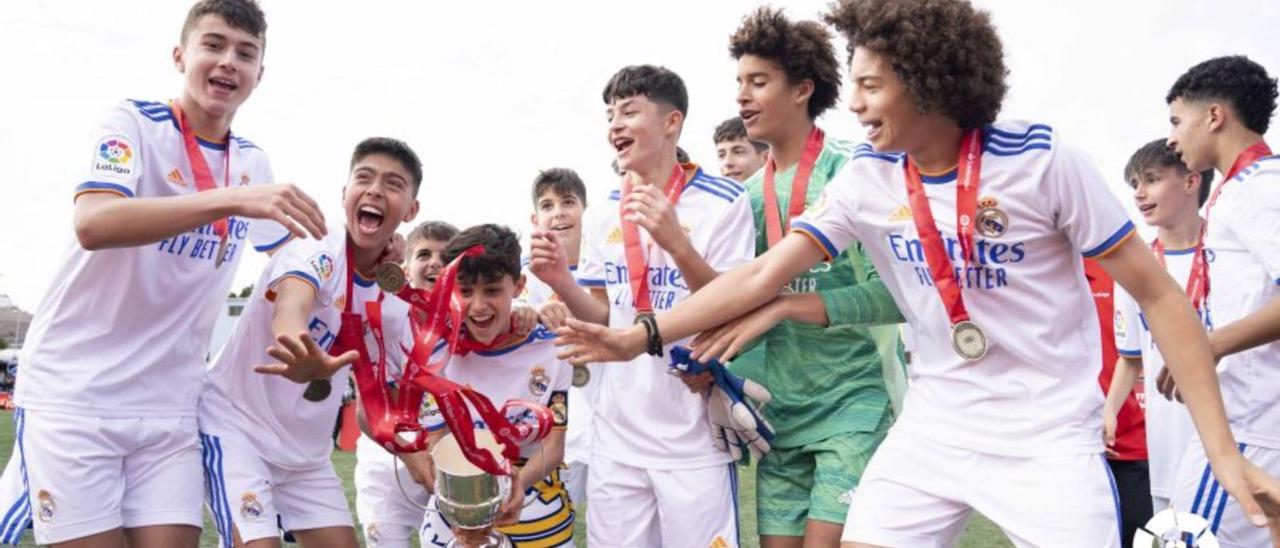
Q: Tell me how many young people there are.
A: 11